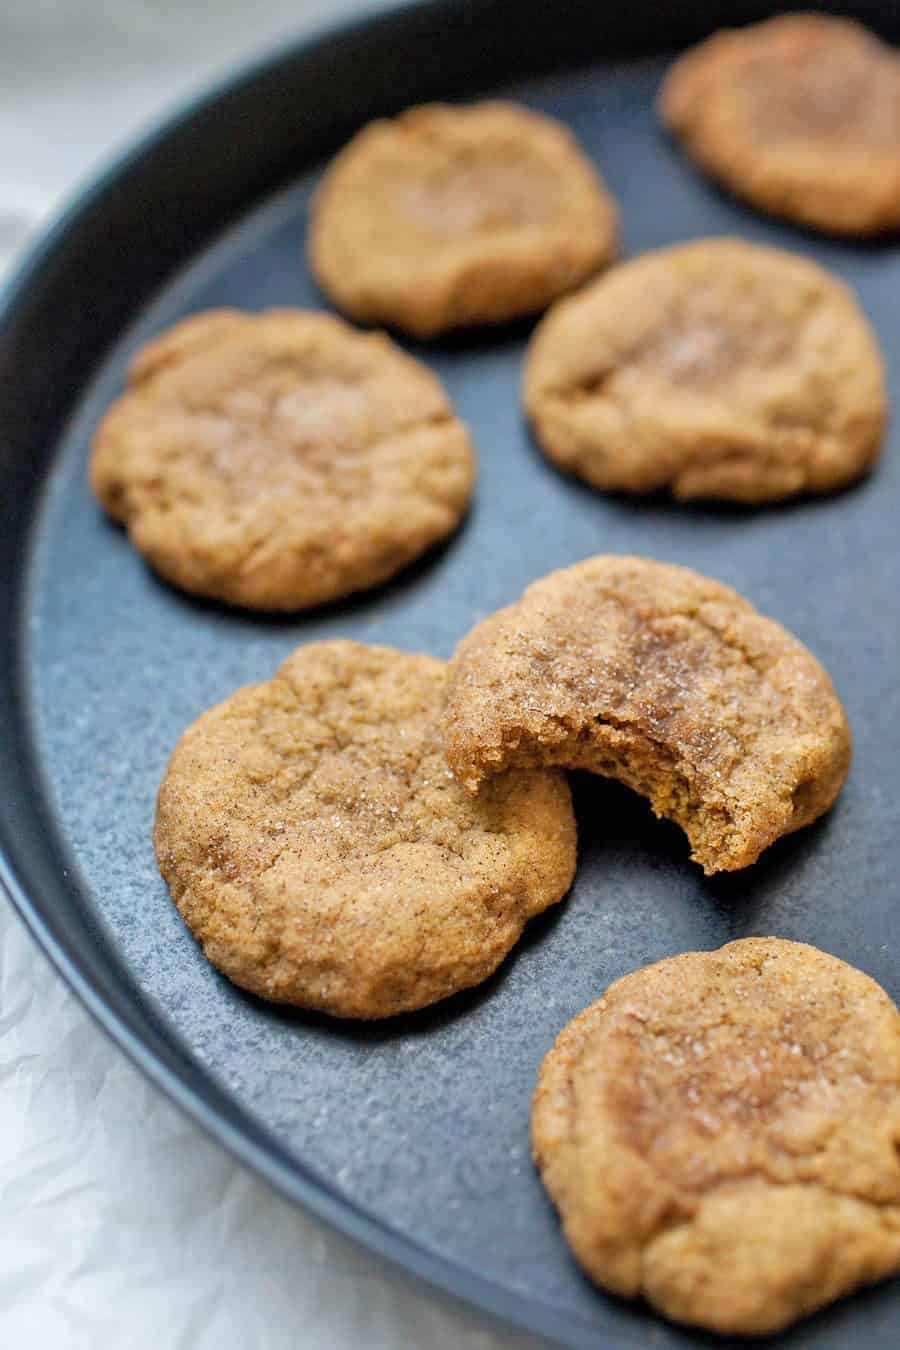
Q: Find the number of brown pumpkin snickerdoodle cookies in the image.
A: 7